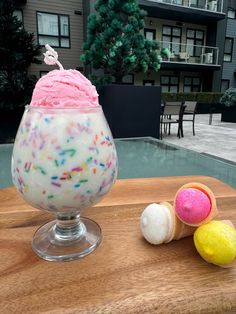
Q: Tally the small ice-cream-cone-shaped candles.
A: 3